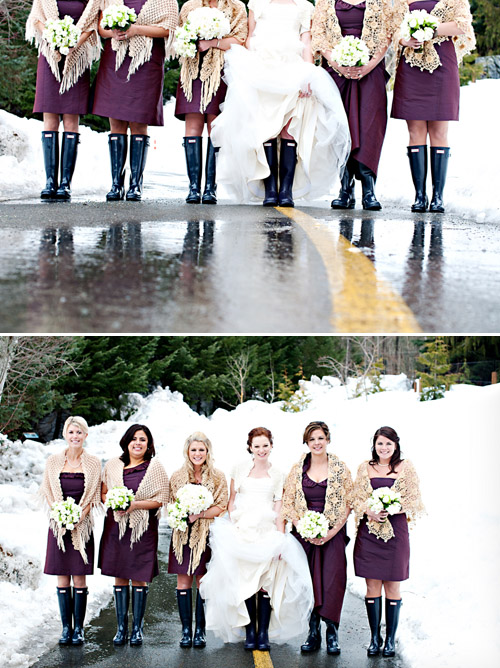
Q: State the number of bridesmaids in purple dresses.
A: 5